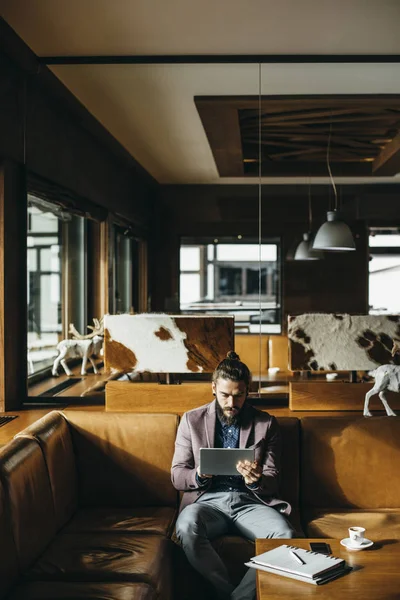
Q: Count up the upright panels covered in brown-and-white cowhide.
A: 2